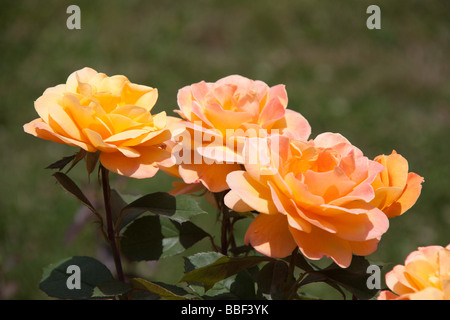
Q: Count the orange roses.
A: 5